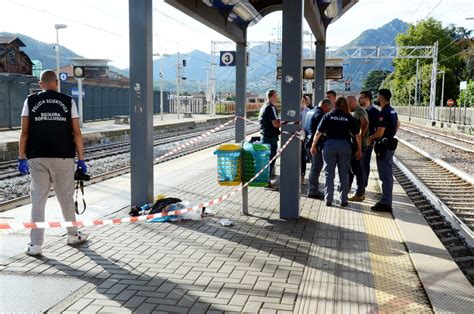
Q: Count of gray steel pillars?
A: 4